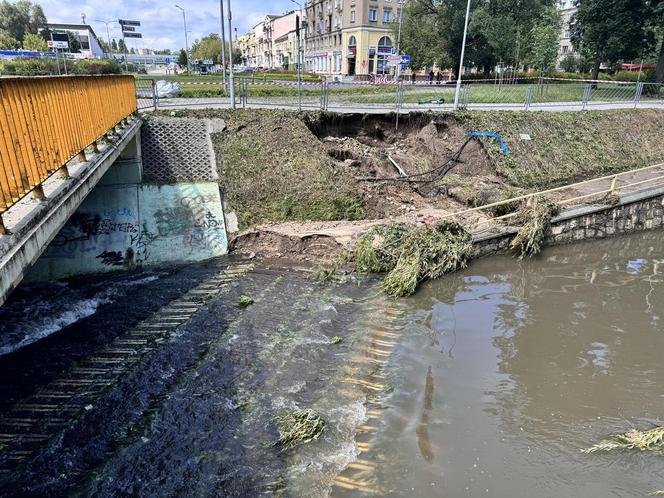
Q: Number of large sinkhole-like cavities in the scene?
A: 1